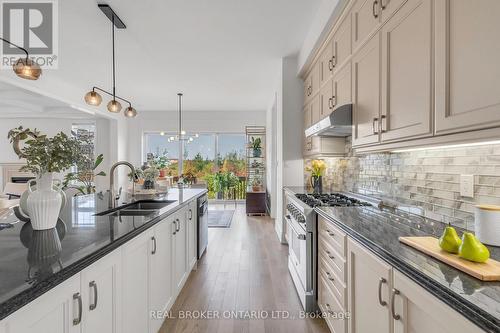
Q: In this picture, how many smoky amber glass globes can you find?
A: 4